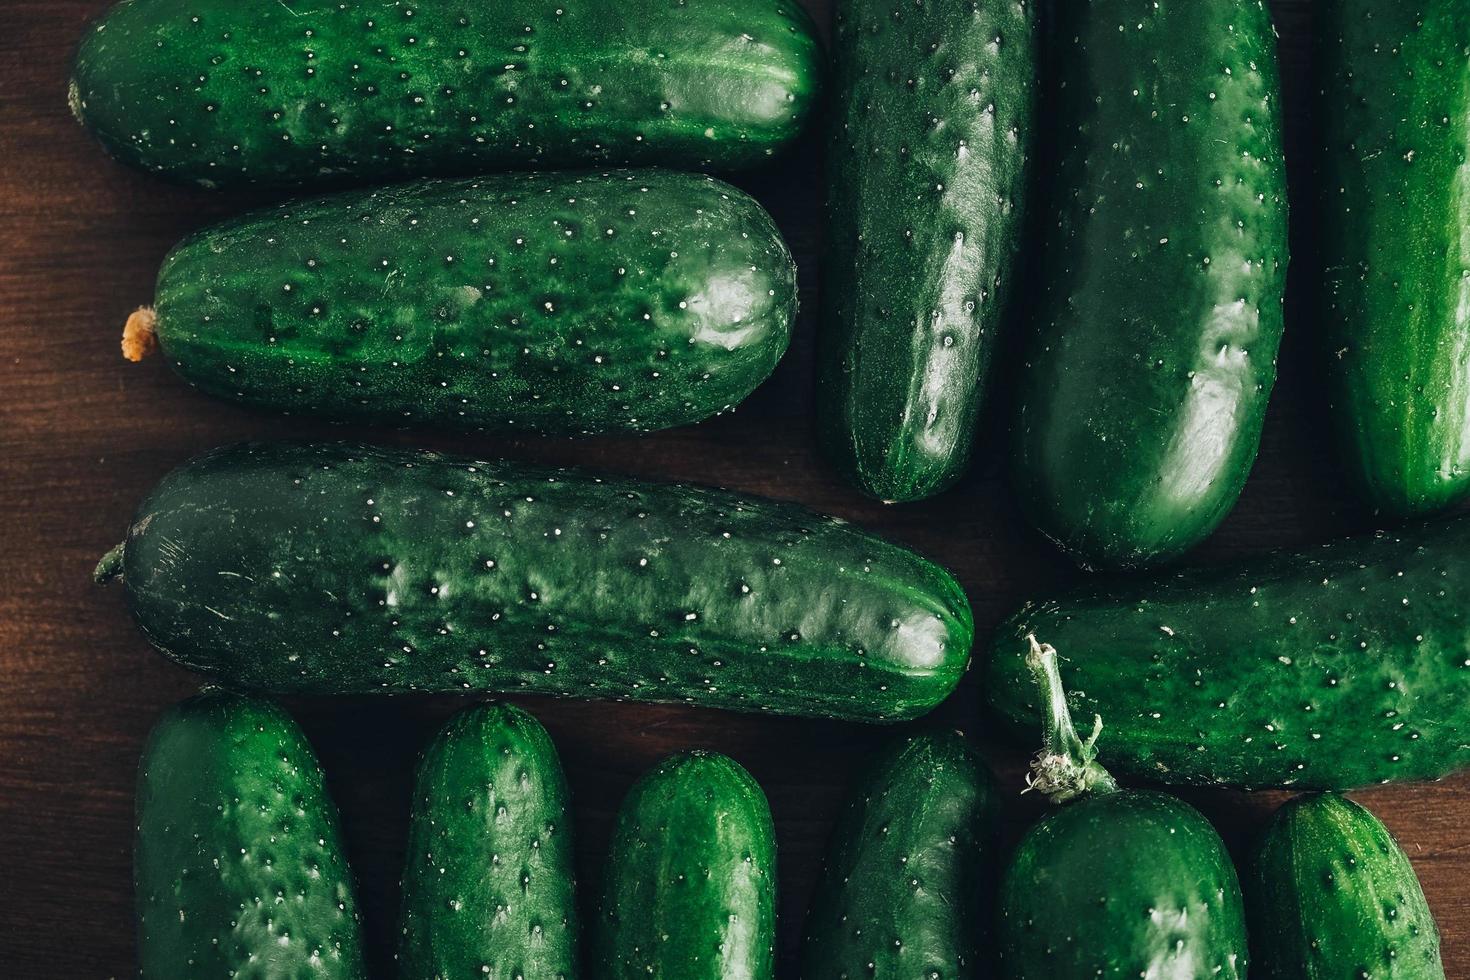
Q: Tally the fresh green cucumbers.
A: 13